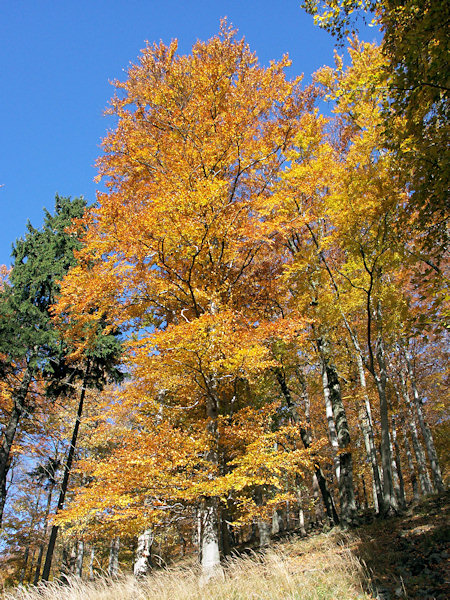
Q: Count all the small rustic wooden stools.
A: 0